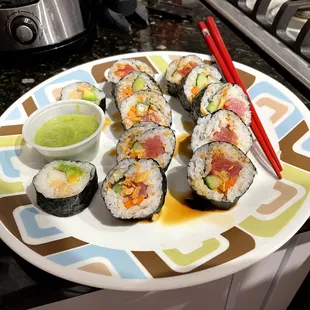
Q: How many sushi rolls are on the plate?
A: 12